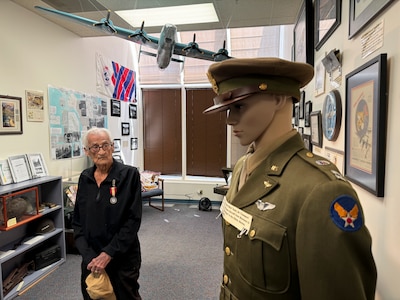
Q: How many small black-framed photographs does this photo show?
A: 5